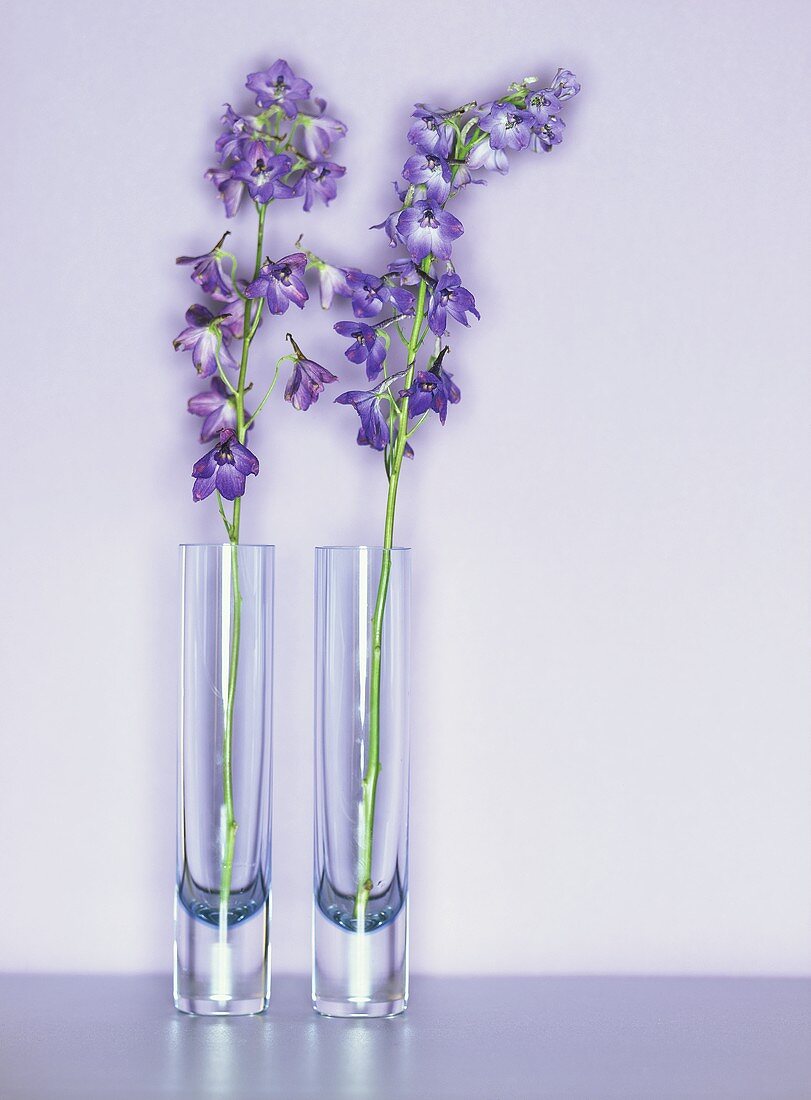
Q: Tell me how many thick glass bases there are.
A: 2